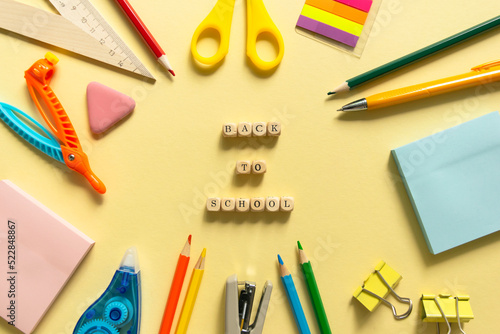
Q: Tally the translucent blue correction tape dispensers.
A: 1